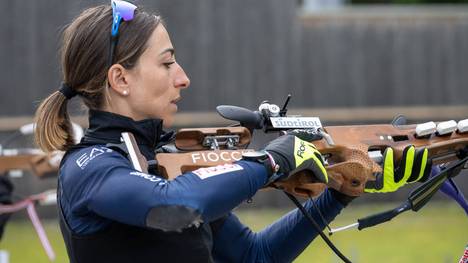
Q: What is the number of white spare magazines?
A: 3